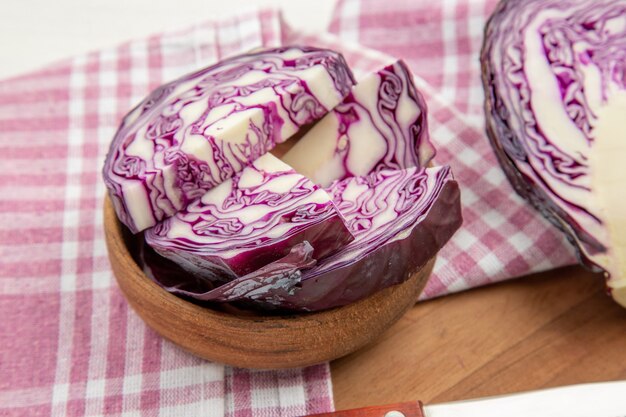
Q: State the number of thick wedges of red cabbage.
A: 4